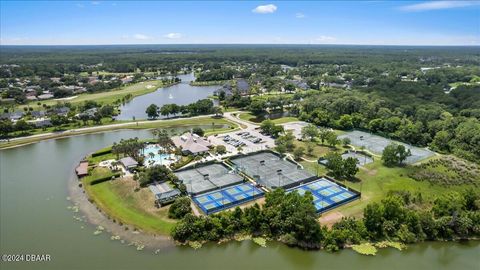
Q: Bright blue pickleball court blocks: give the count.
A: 2